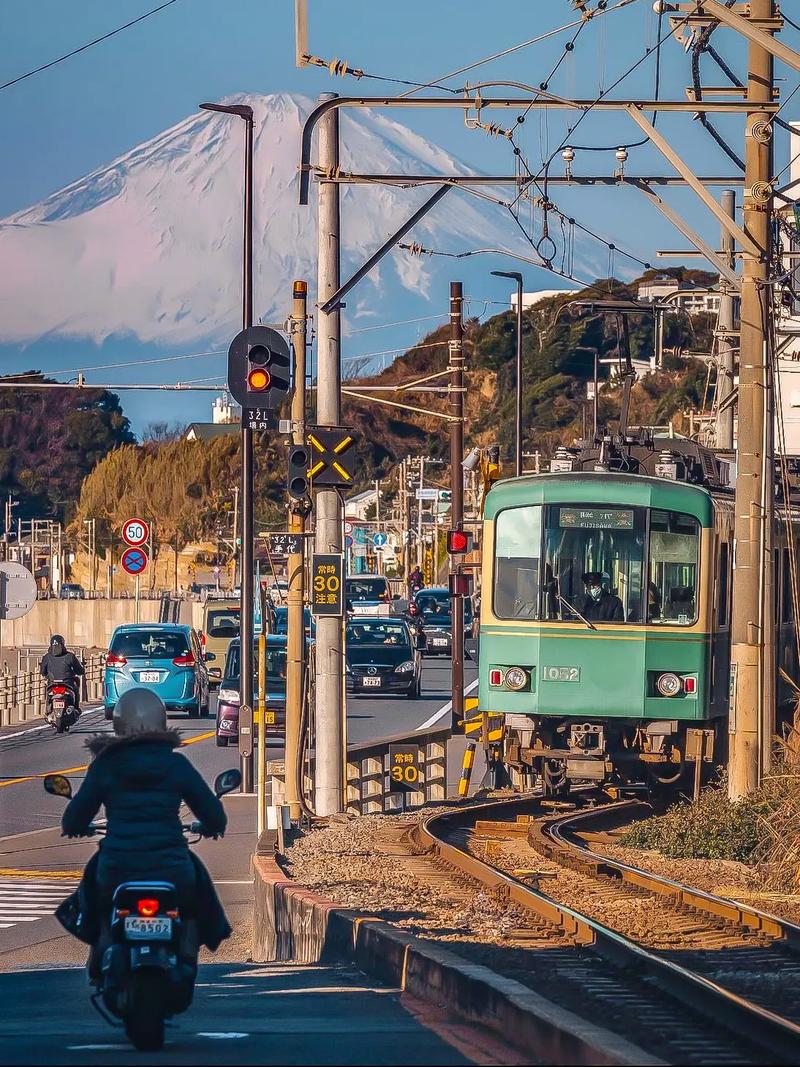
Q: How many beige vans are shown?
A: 1